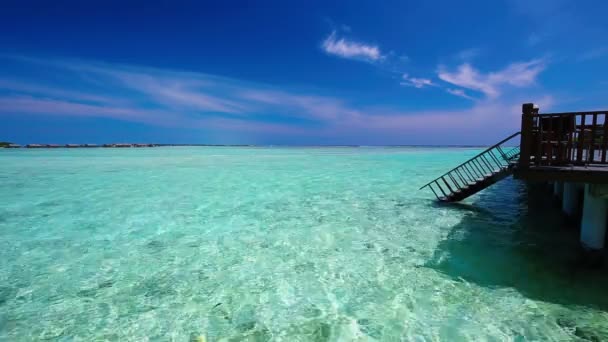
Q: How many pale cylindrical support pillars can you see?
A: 3